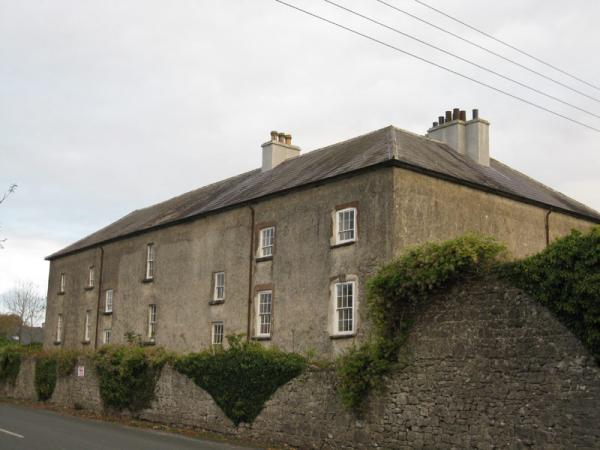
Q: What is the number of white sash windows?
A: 14